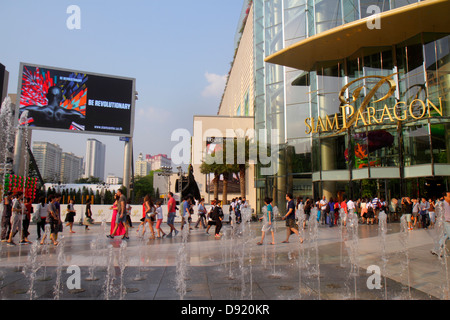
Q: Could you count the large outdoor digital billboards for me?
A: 1